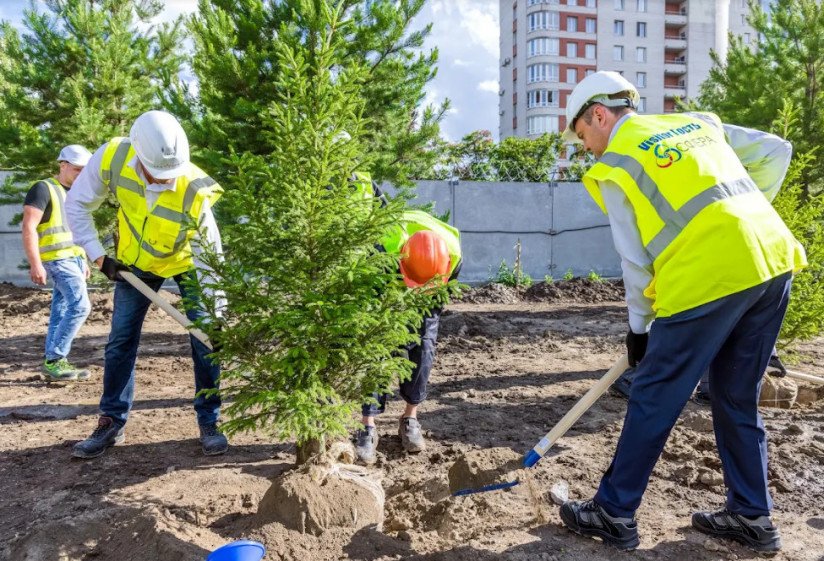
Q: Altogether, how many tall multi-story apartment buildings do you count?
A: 1